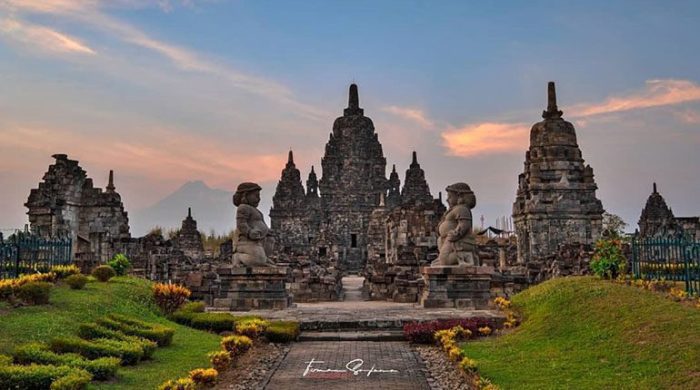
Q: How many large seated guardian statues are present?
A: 2